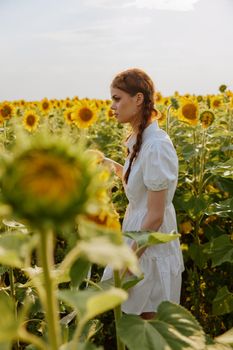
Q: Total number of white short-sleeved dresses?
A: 1